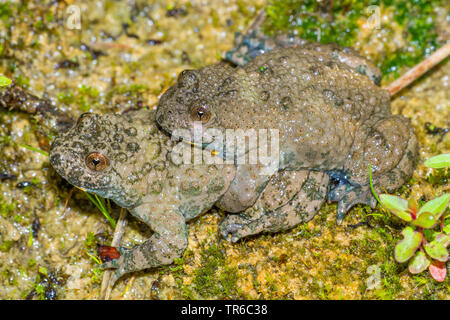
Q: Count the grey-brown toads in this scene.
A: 2